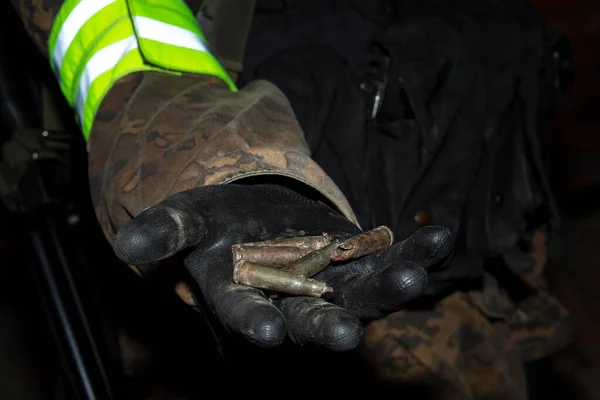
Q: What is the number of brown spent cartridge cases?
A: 5